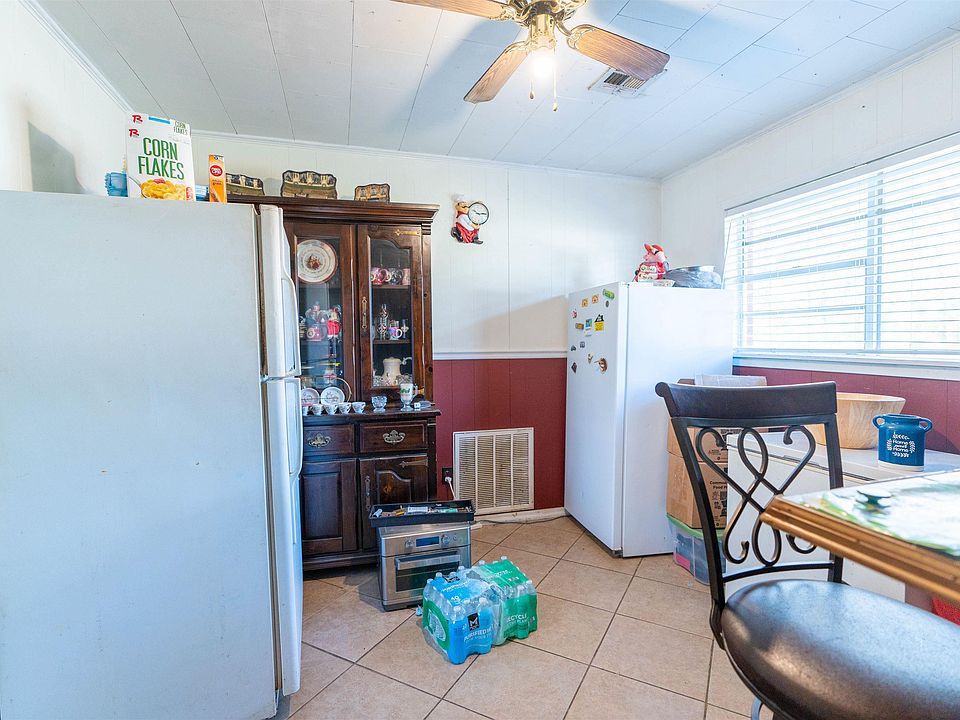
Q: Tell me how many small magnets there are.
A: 13